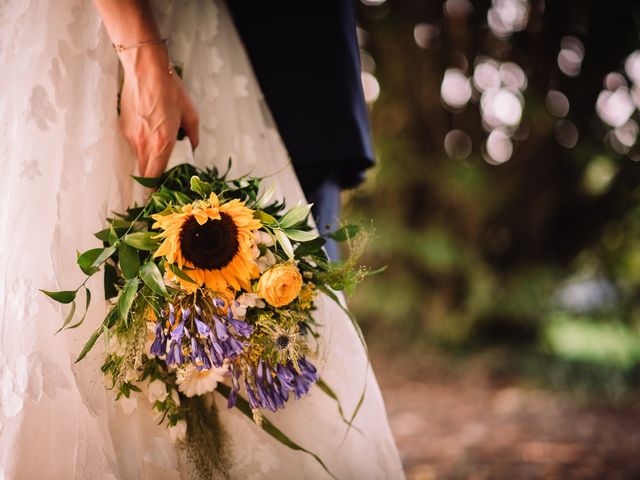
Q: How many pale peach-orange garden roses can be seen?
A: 1